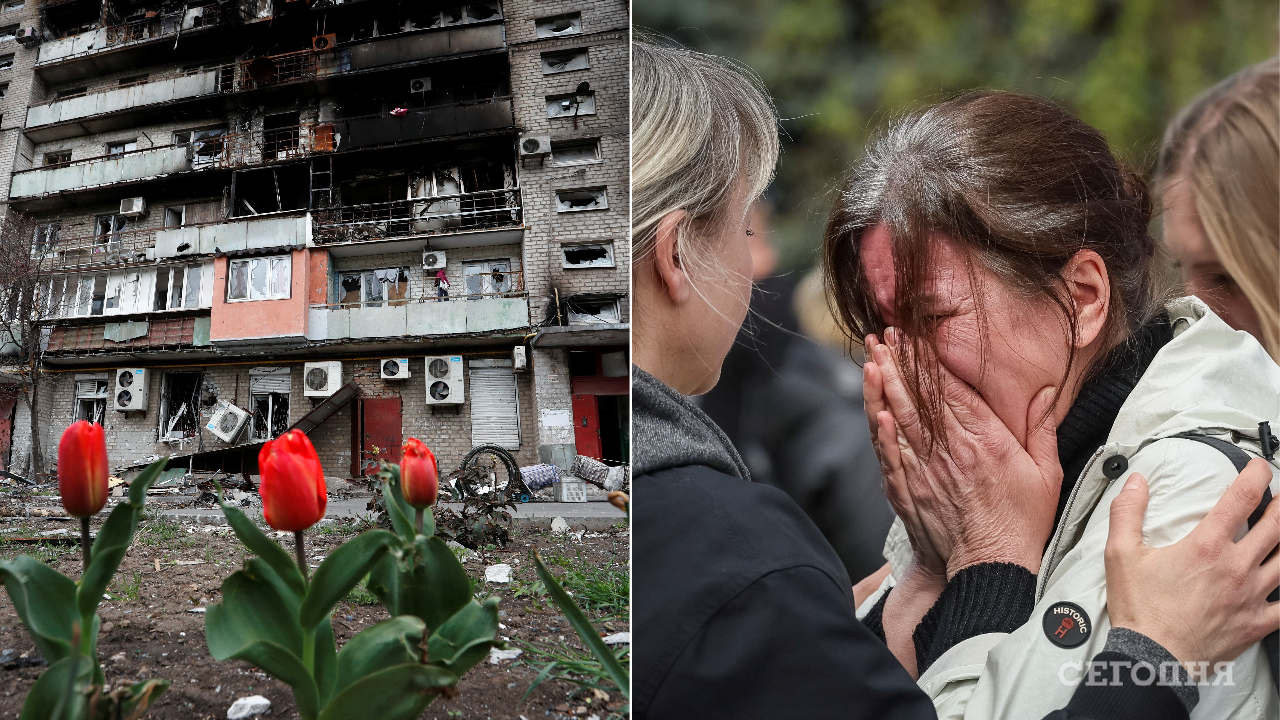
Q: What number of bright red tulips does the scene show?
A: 3